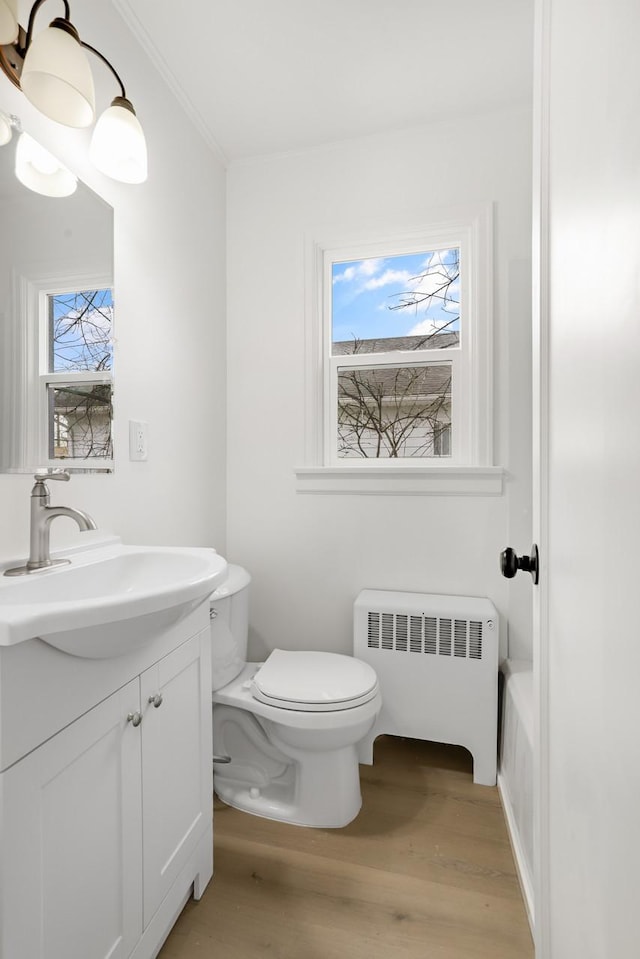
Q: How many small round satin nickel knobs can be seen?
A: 2